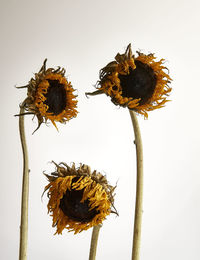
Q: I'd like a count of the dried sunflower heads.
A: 3